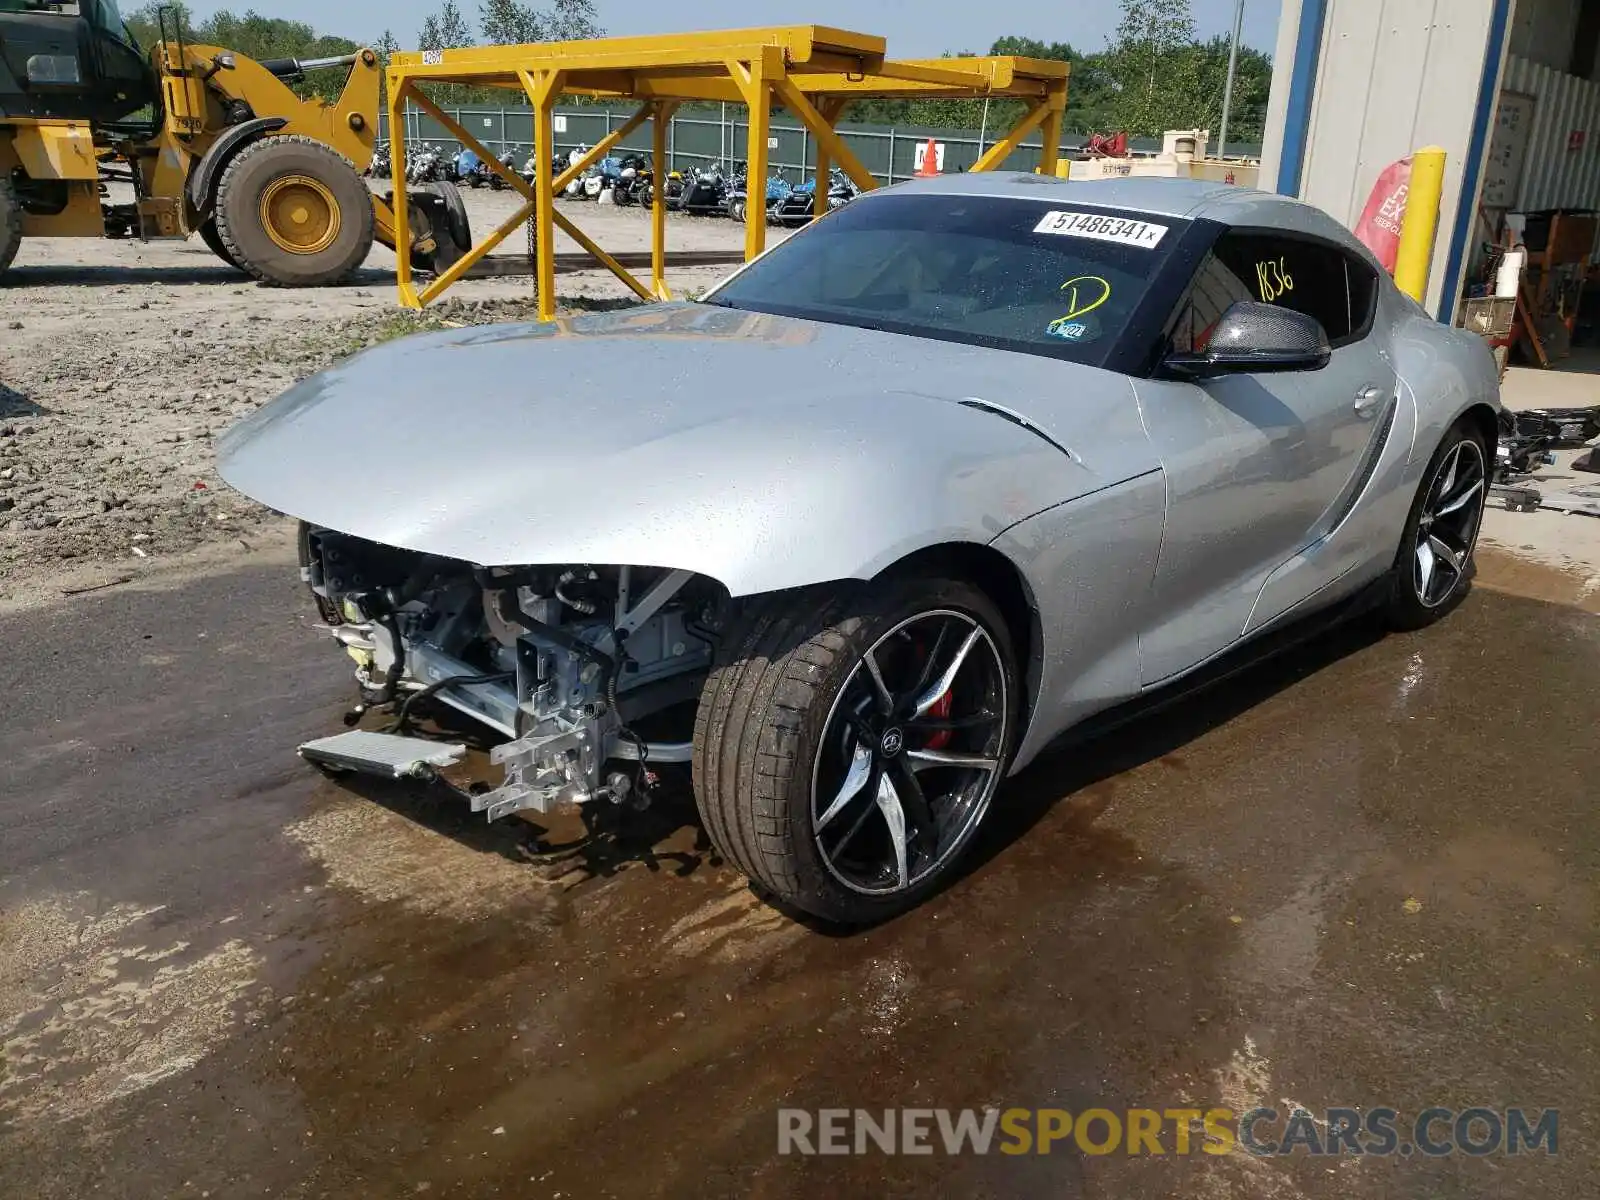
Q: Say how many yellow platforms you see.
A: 2